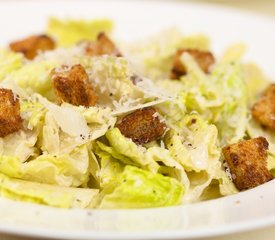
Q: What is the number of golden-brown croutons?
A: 8